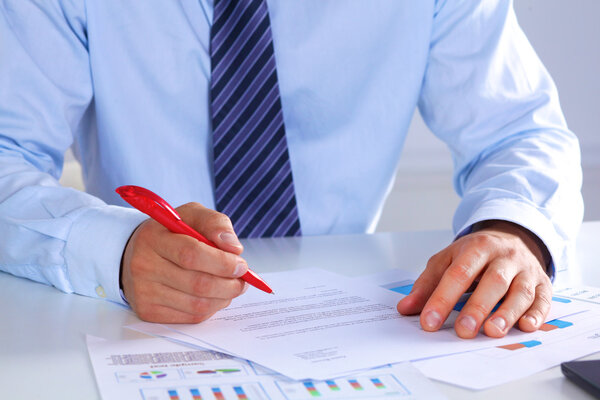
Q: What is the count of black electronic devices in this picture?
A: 1